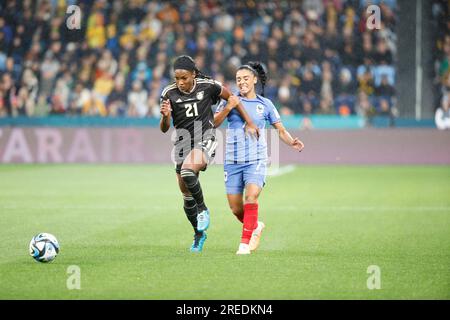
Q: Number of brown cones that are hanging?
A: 0